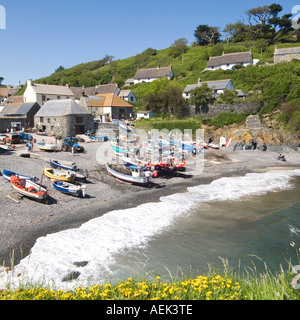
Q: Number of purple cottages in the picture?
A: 0